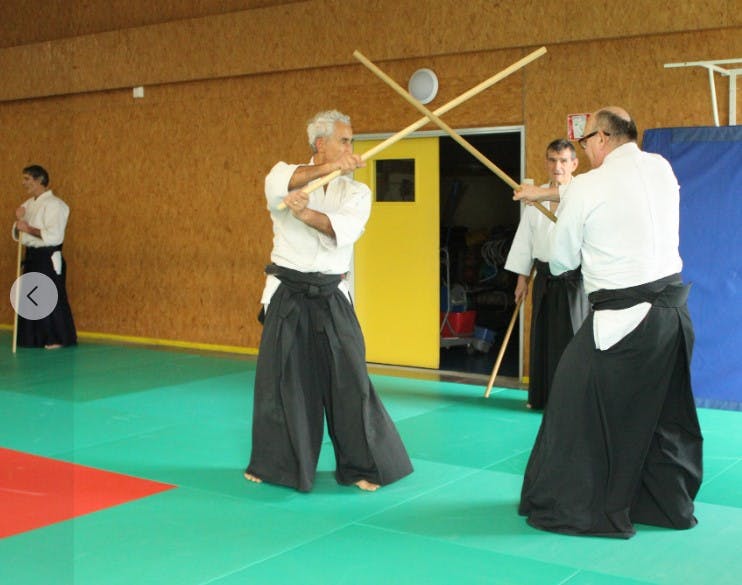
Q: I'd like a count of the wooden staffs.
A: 4